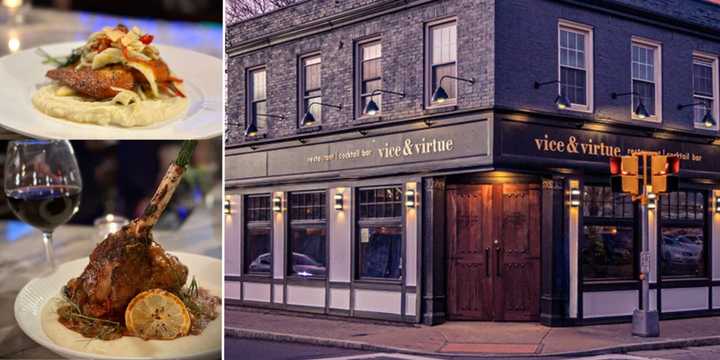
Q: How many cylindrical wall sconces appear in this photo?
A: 7